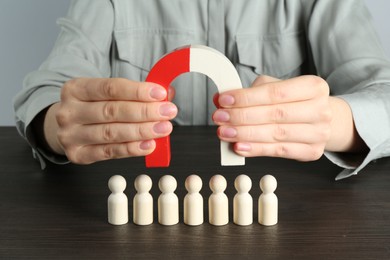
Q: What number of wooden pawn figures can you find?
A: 7